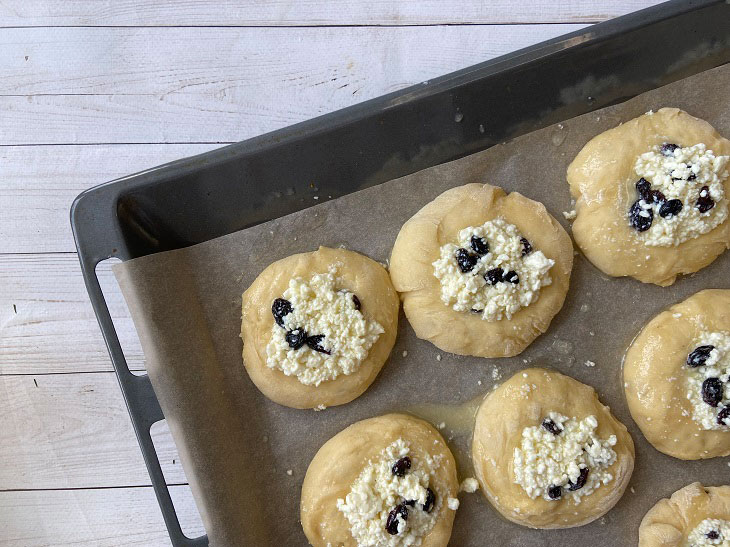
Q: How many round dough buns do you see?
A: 7